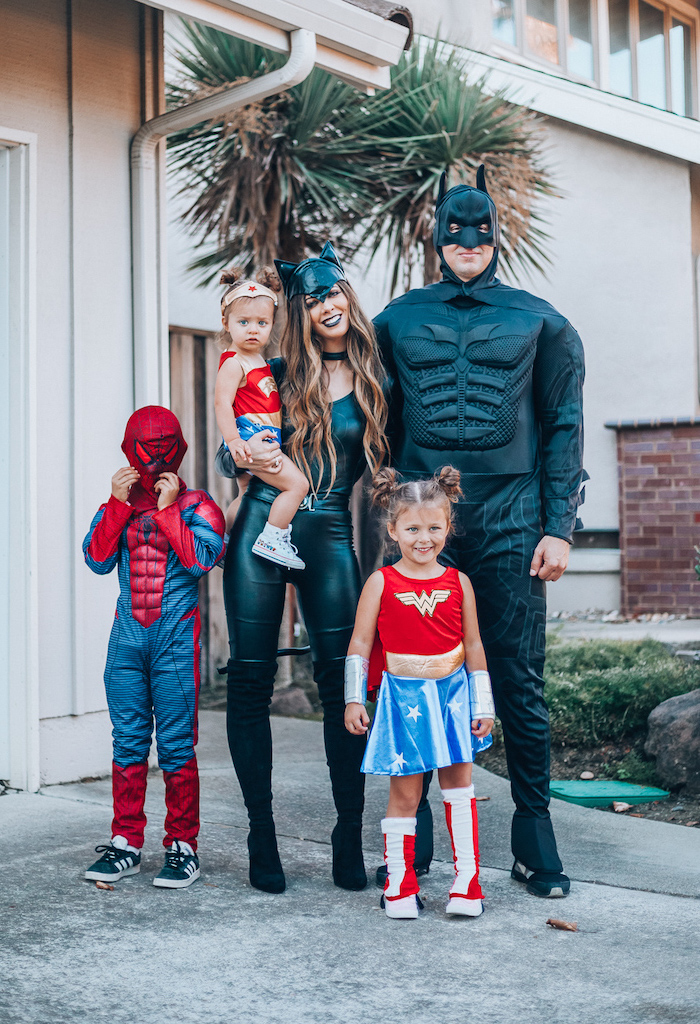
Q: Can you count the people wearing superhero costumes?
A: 5